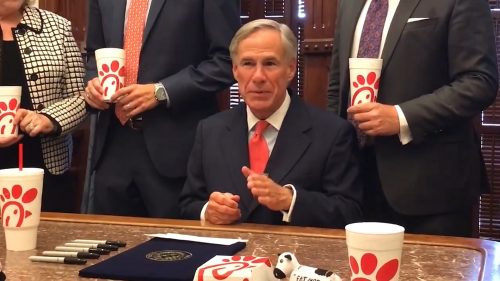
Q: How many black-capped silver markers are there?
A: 5